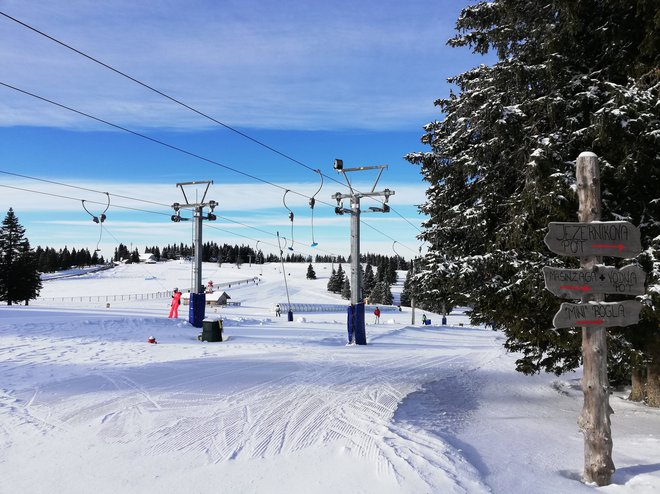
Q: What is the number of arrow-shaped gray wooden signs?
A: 3